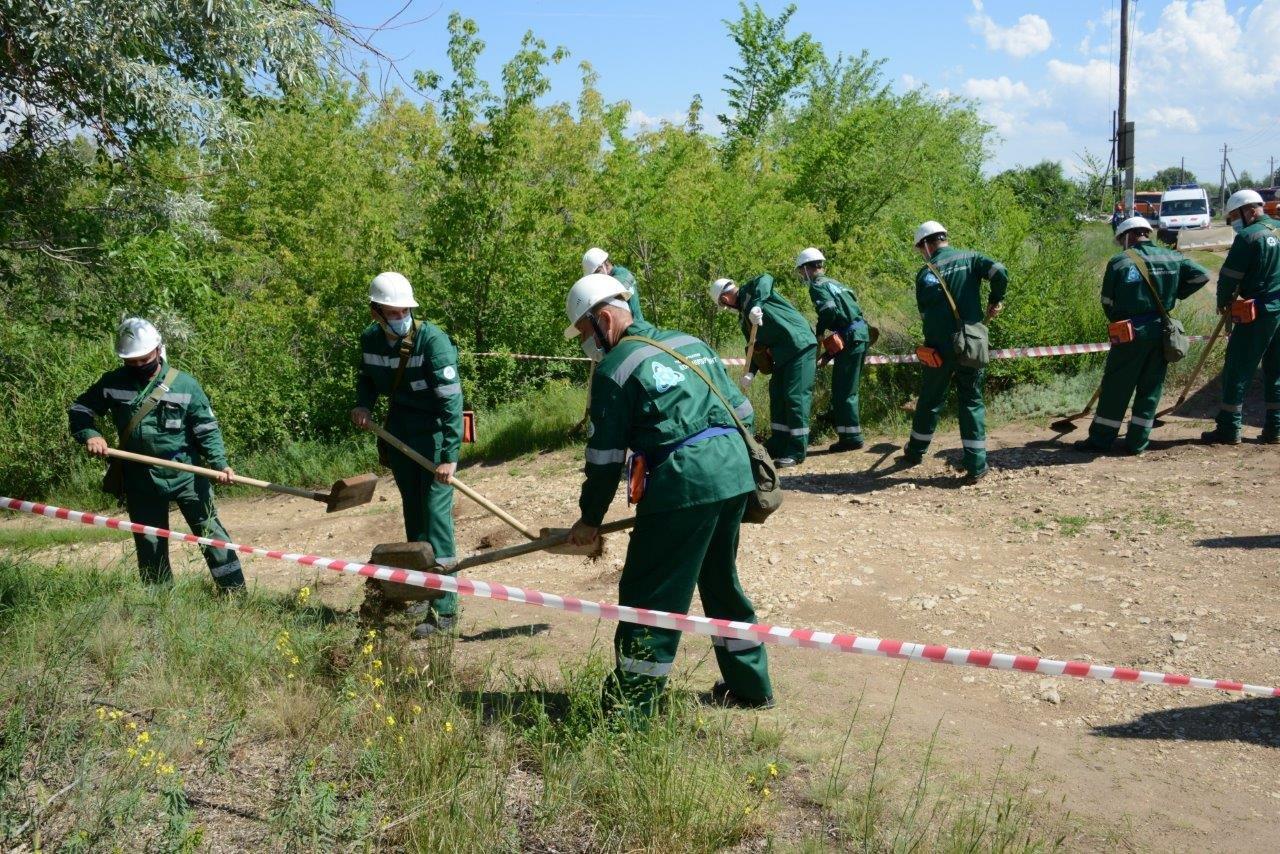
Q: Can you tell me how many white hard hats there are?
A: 9